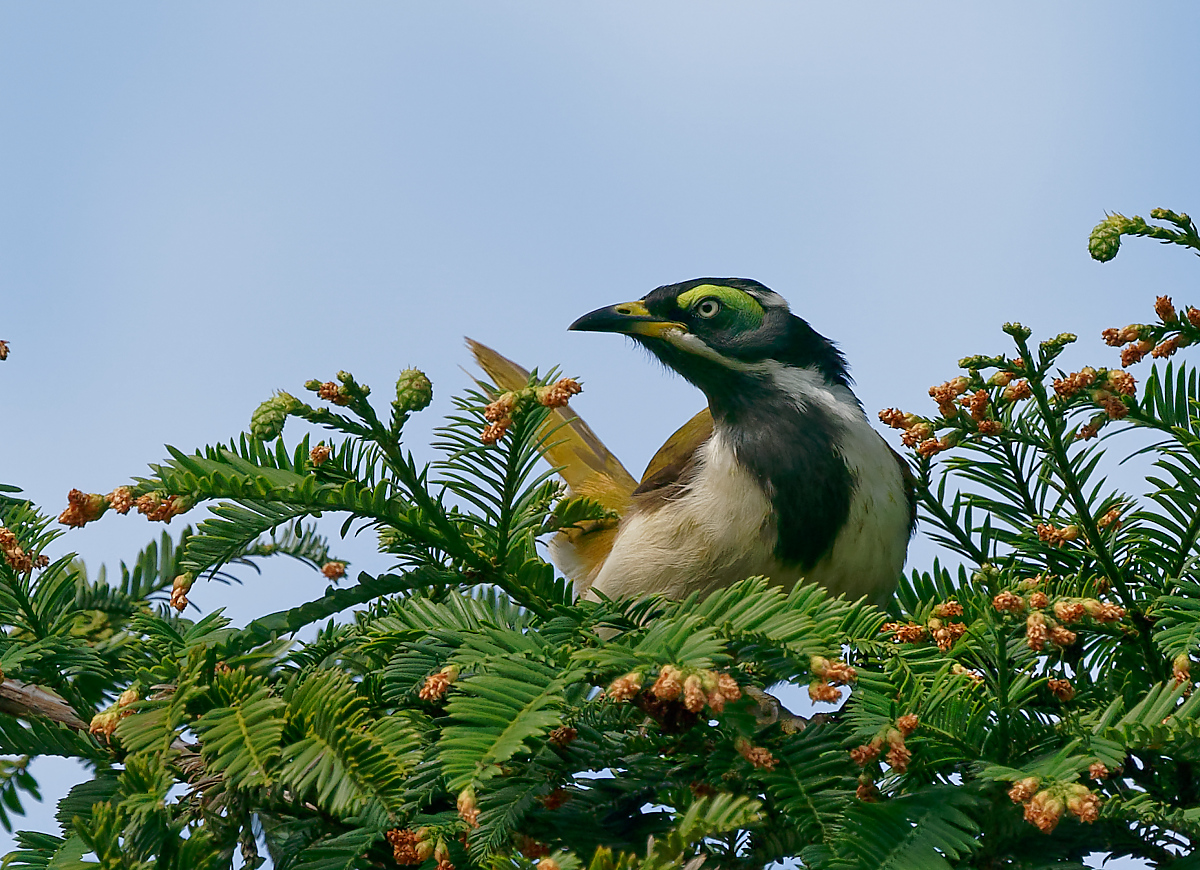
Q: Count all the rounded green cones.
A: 3